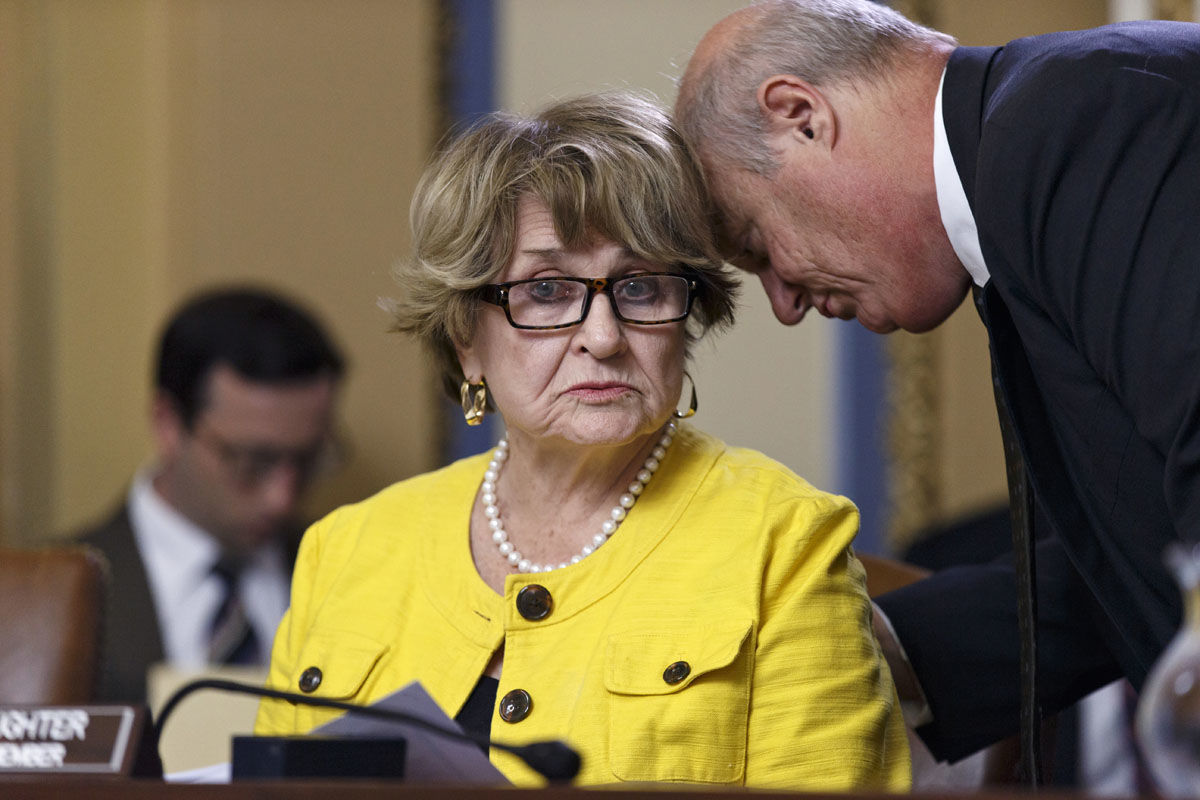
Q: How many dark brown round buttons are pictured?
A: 4